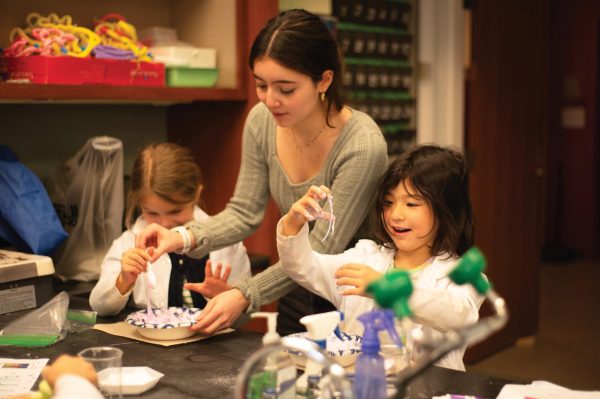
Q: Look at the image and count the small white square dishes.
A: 1